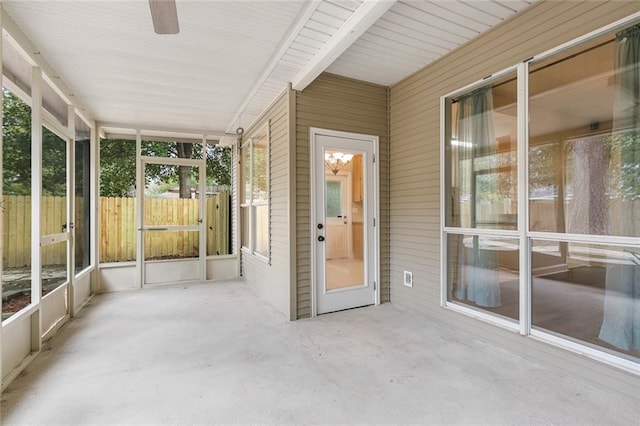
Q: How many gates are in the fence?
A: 1